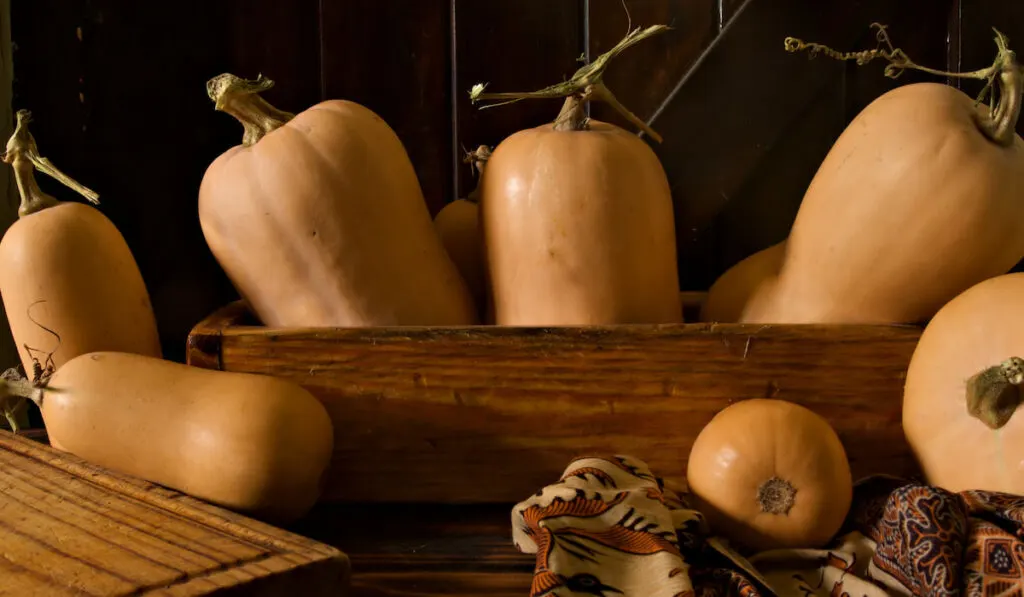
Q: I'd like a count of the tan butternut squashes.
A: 9